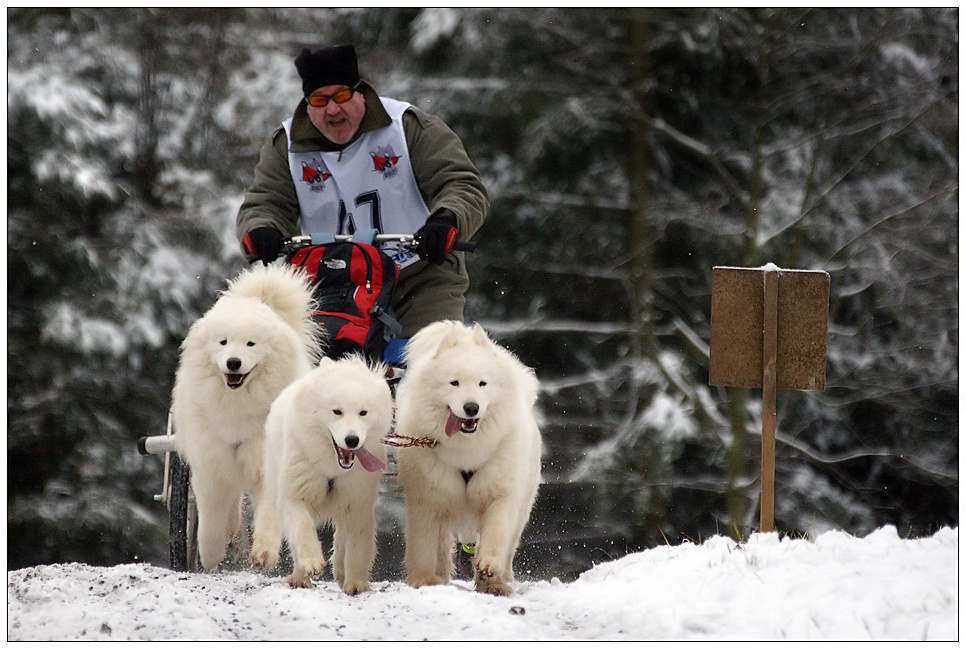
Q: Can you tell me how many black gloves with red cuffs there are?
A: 2